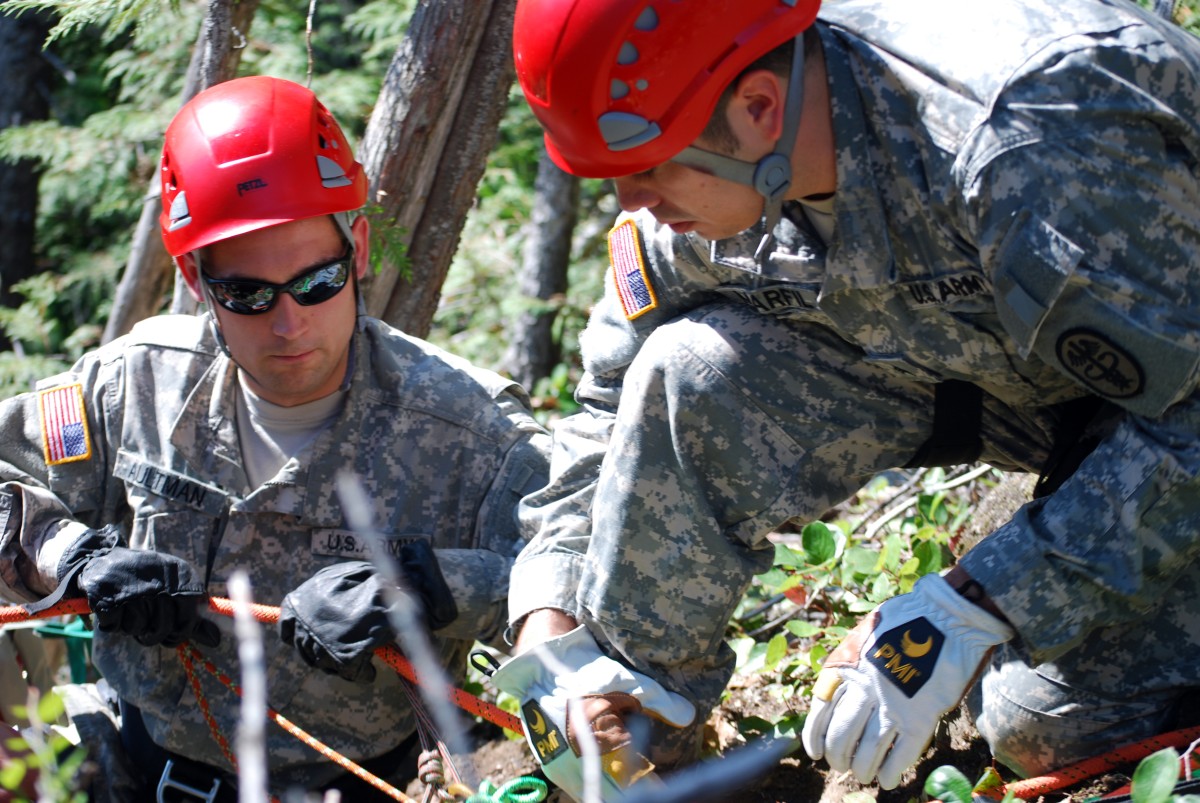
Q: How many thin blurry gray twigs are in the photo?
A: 3